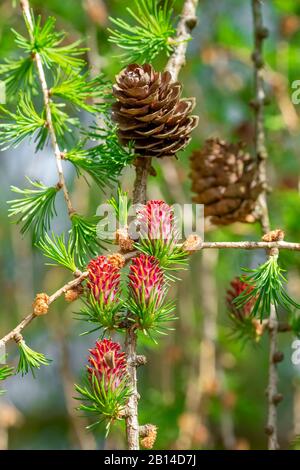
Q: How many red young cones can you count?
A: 5